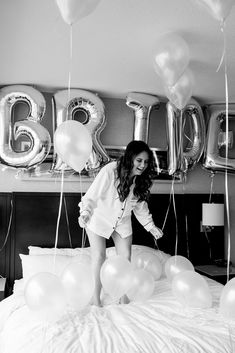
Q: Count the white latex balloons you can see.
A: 13